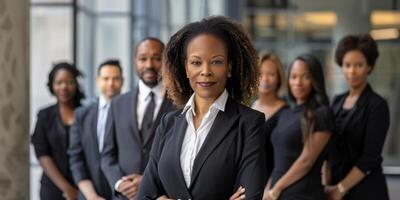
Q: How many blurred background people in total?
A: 6